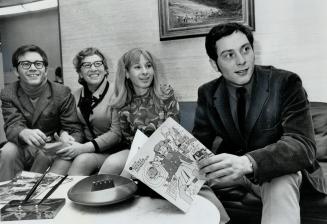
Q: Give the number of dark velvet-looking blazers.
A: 1